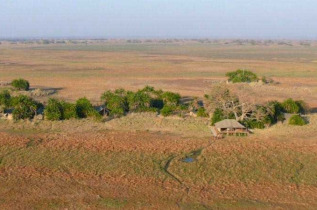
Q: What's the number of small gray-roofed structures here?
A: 1